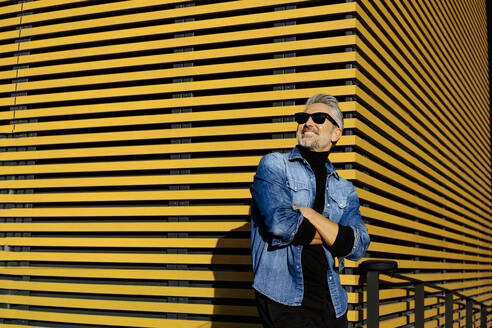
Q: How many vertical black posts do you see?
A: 5